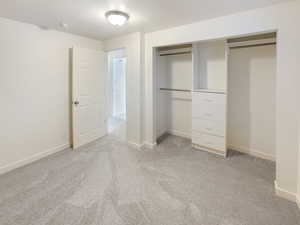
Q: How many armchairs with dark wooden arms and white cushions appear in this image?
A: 0